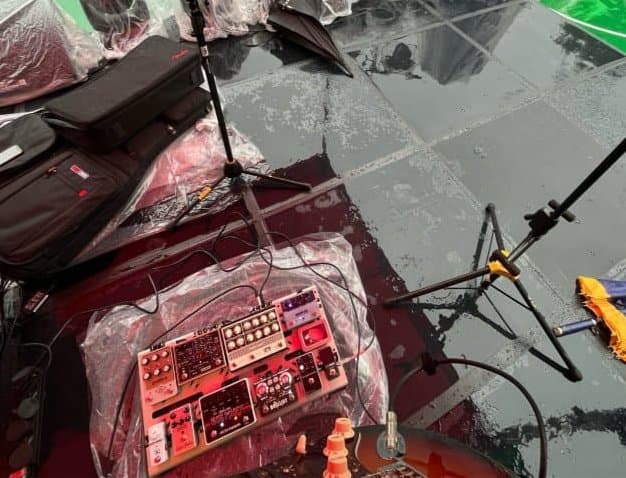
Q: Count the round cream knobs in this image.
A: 12